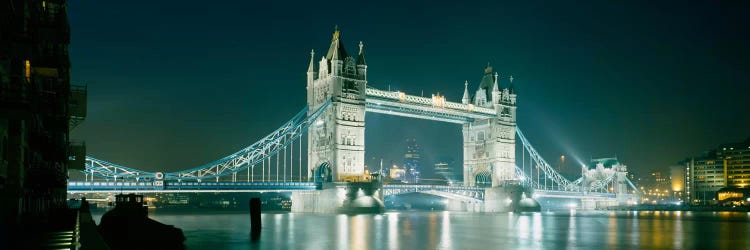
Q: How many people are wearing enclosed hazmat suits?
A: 0